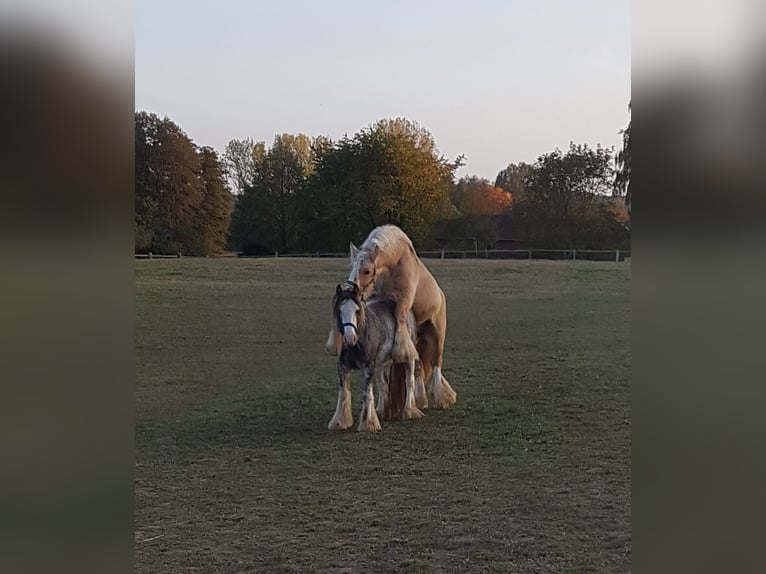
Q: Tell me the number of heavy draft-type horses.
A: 2